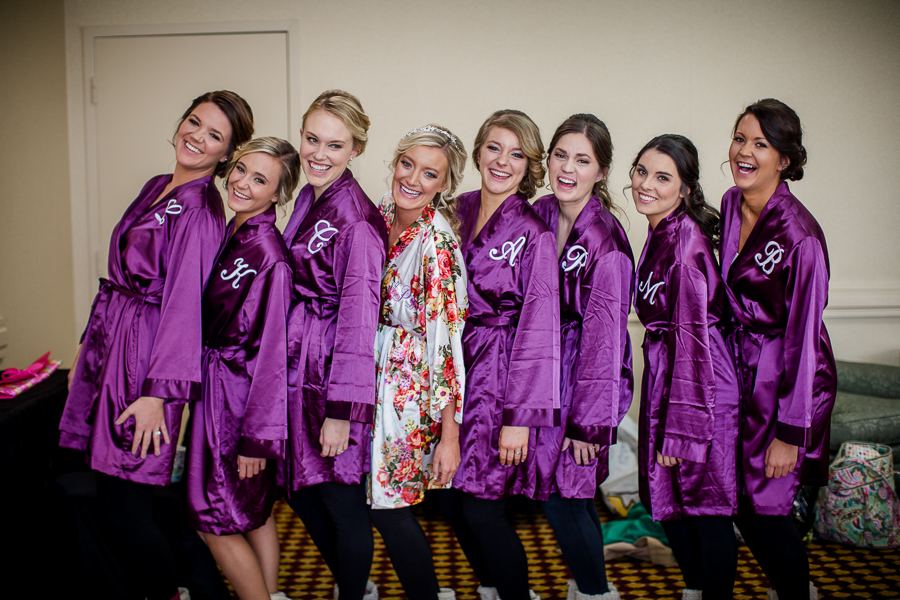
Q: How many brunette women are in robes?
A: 4